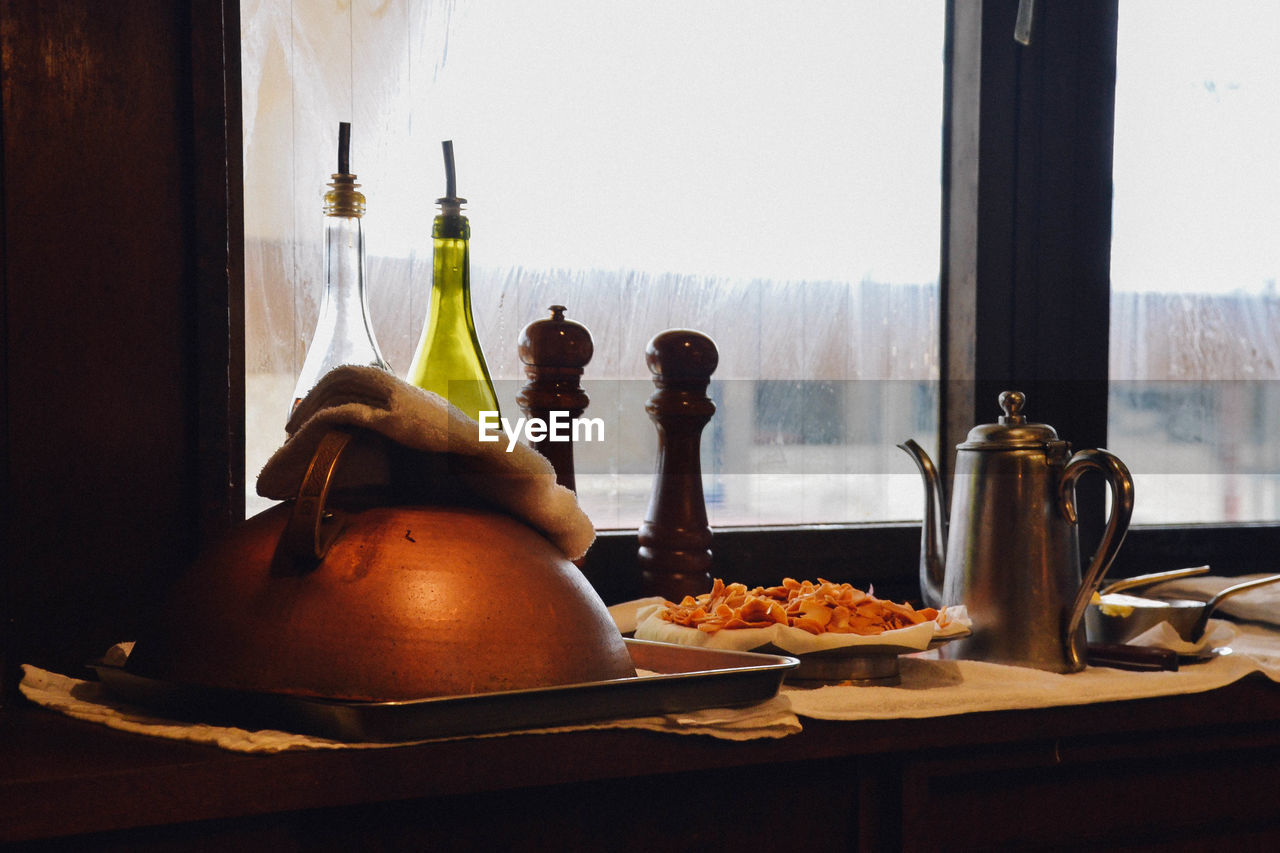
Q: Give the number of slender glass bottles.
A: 2